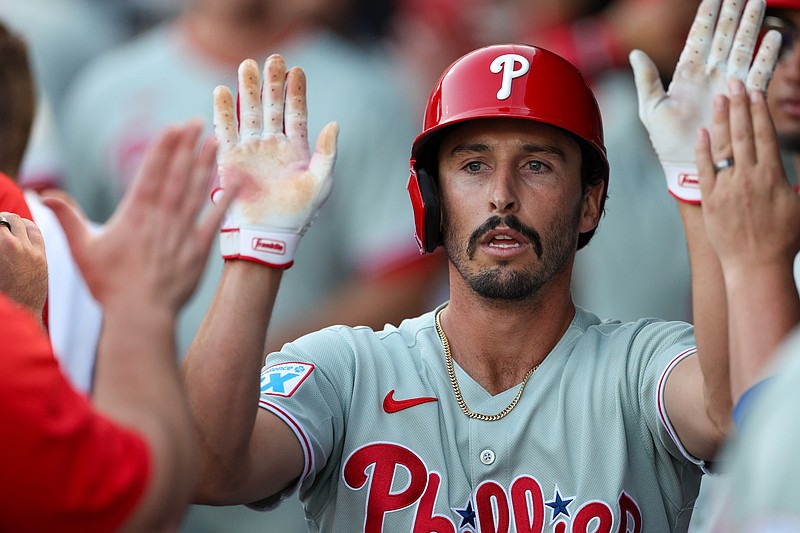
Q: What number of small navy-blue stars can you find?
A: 2